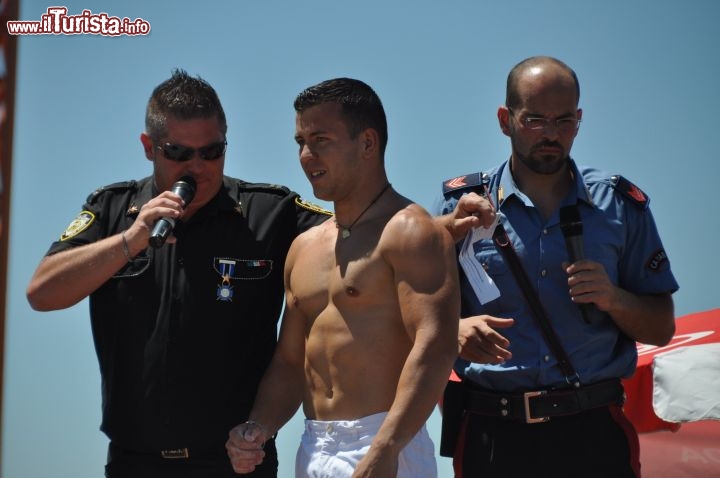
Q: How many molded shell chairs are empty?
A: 0